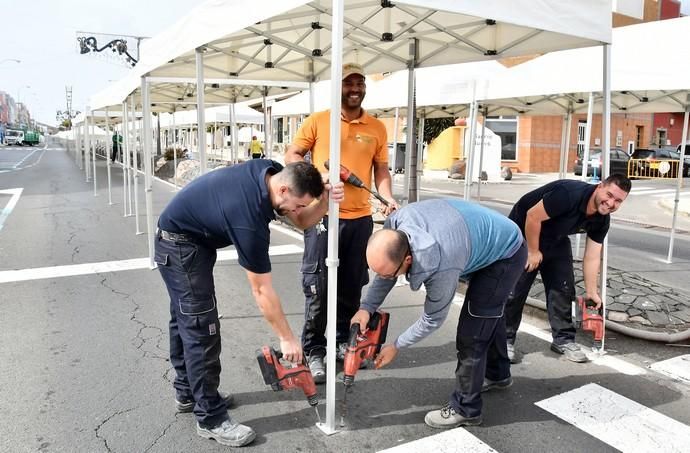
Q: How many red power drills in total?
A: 4